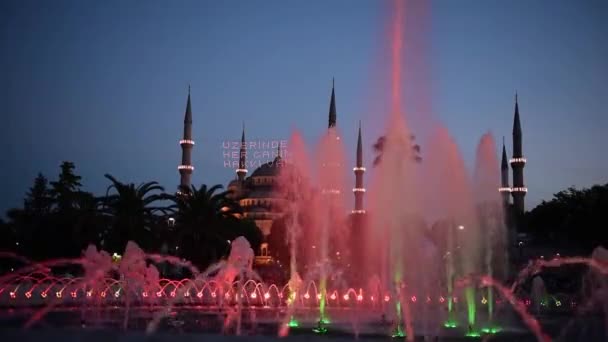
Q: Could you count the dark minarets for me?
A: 6